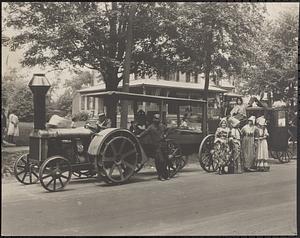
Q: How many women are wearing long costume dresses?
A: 4